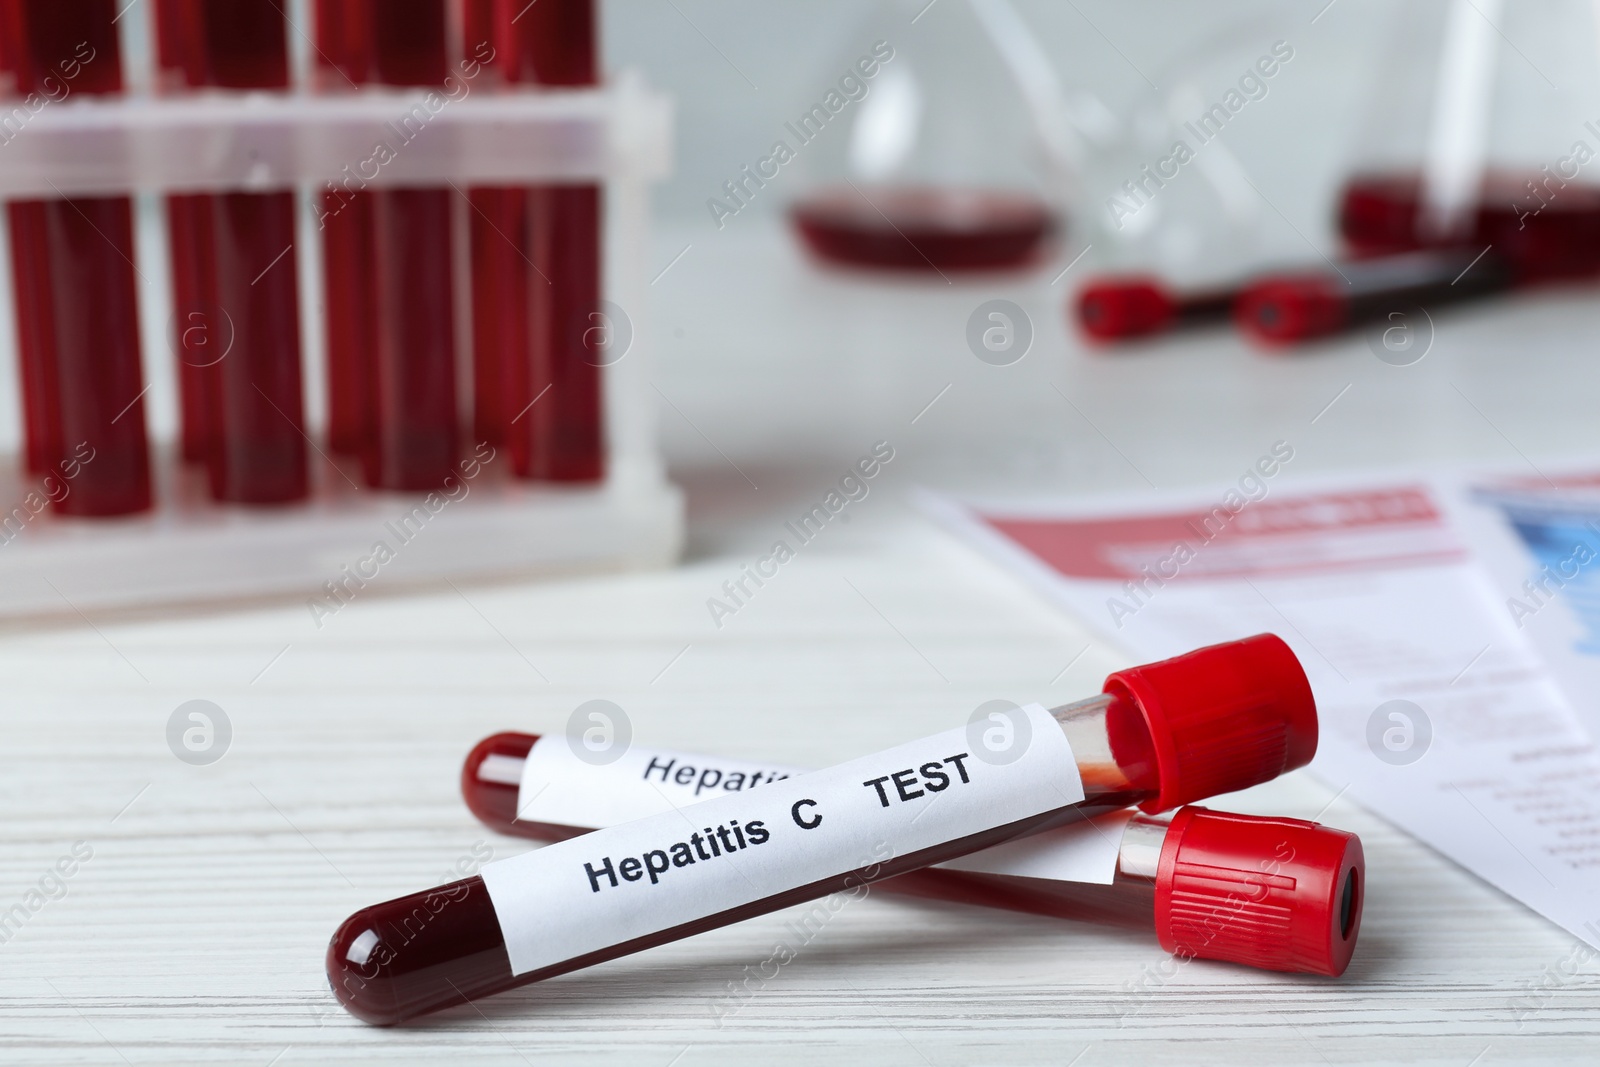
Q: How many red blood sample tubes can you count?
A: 12